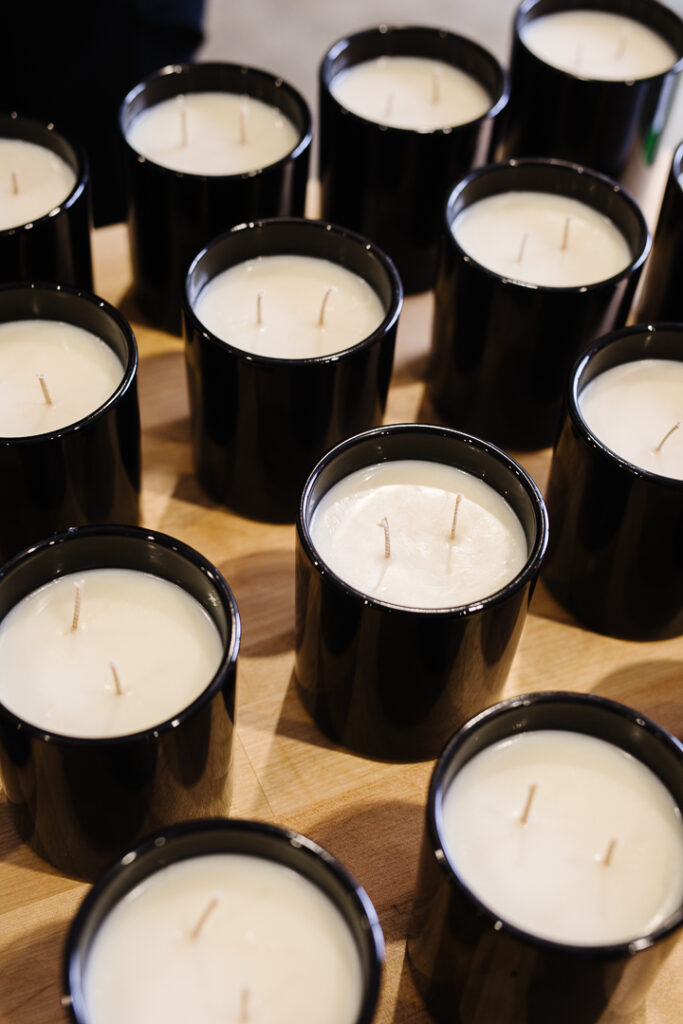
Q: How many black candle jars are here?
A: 13